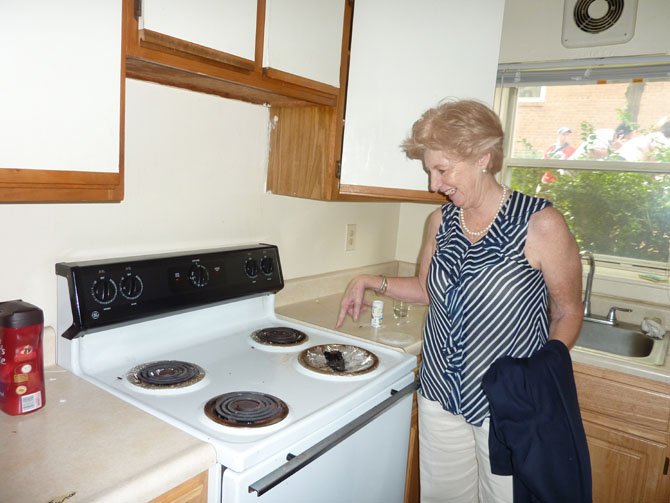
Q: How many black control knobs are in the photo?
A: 5